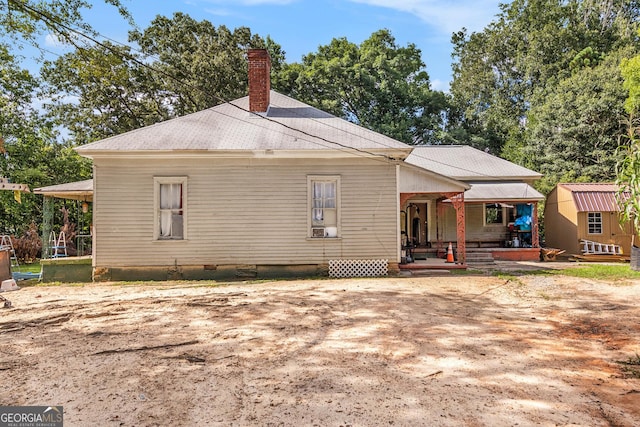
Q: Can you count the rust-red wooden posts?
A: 2